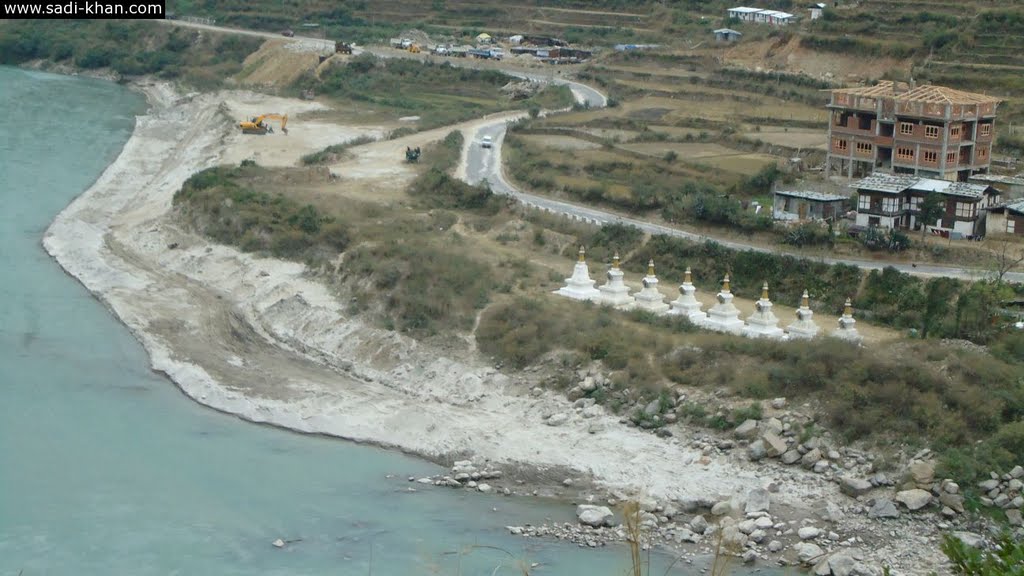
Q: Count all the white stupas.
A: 8